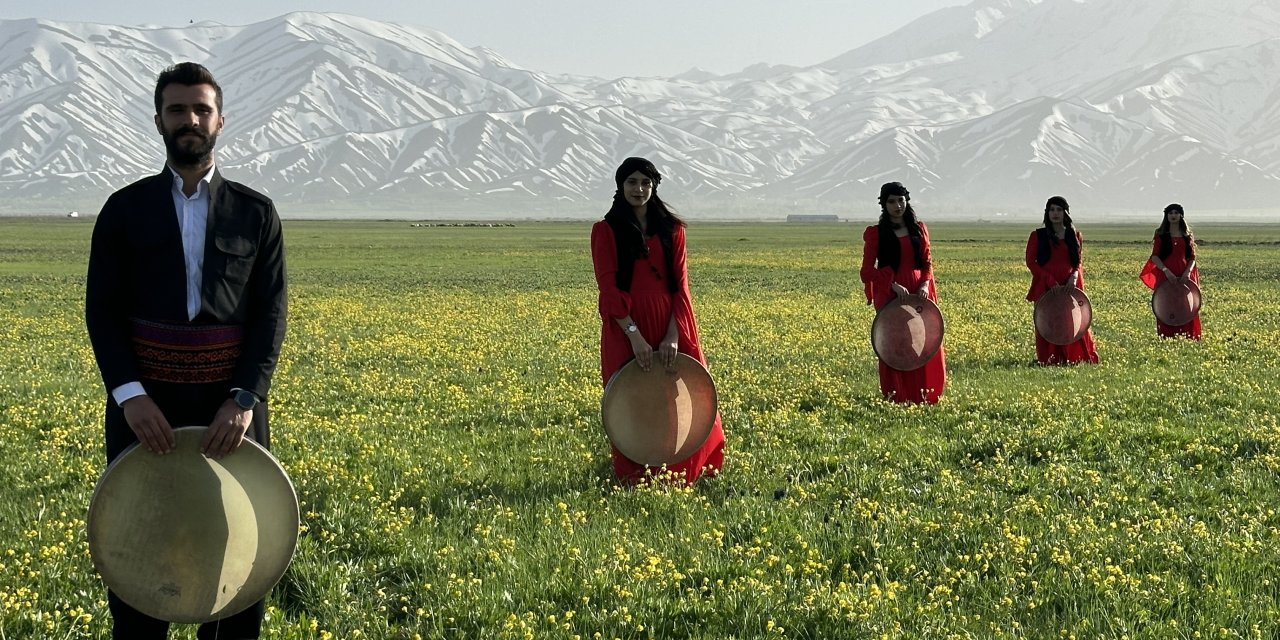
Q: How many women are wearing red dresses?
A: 4